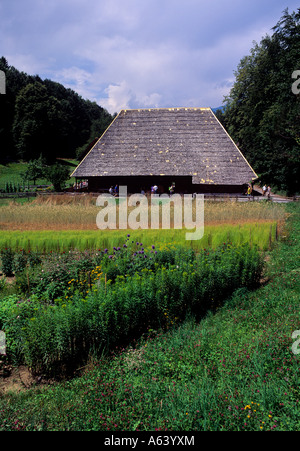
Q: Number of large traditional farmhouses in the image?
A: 1